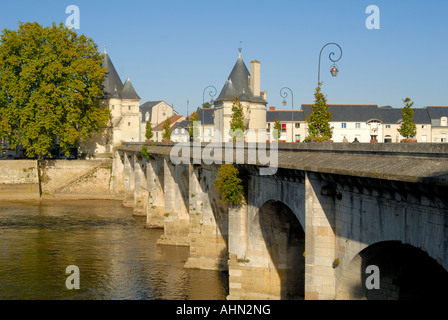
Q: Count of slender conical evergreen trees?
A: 7